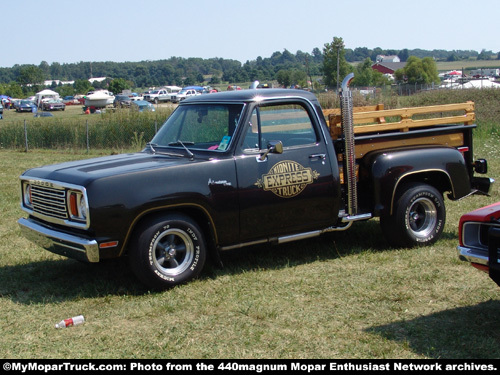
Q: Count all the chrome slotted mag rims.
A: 2